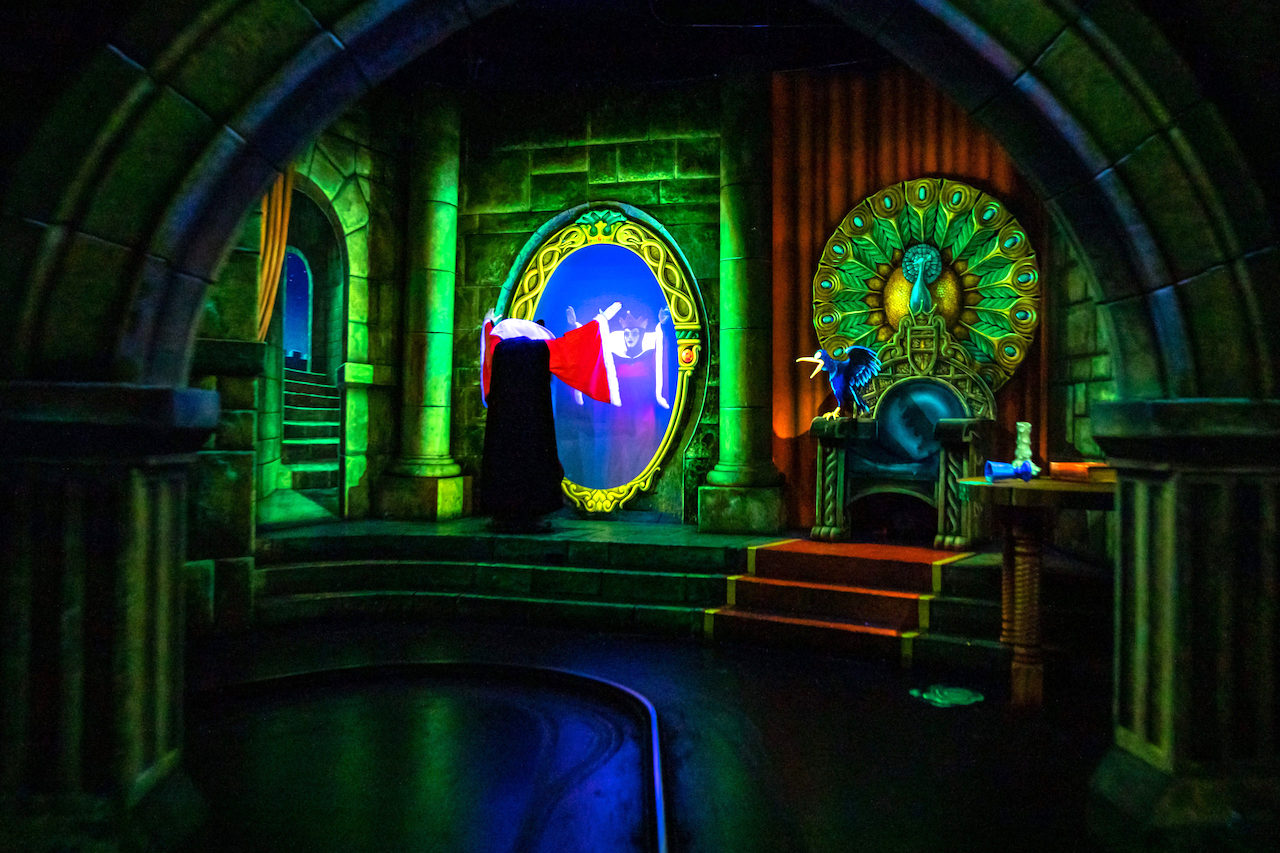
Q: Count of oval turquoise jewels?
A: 13